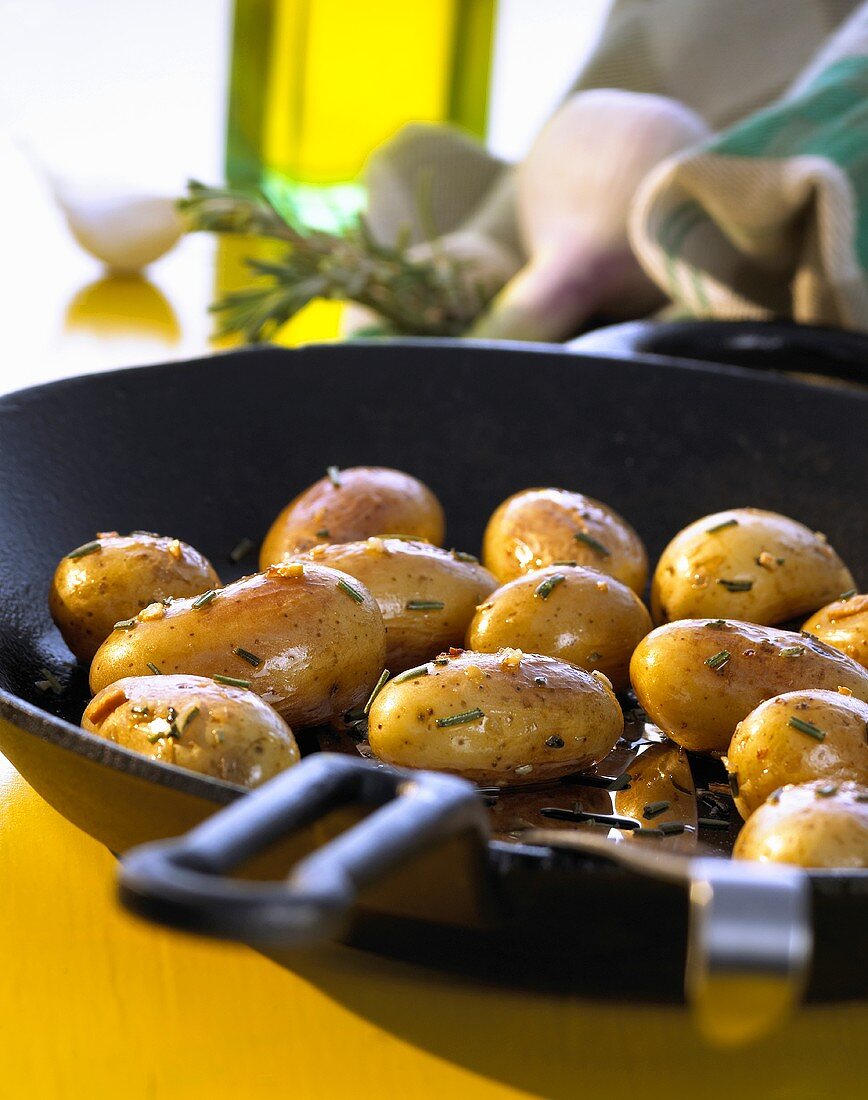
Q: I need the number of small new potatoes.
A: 13